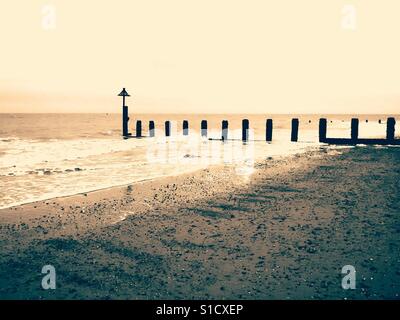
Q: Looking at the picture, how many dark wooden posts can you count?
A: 13